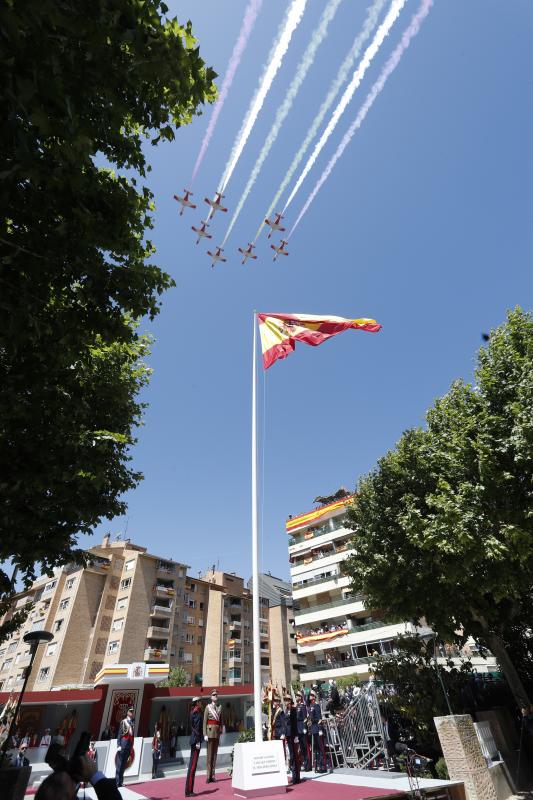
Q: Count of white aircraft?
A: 7